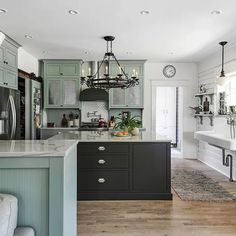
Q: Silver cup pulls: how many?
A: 3